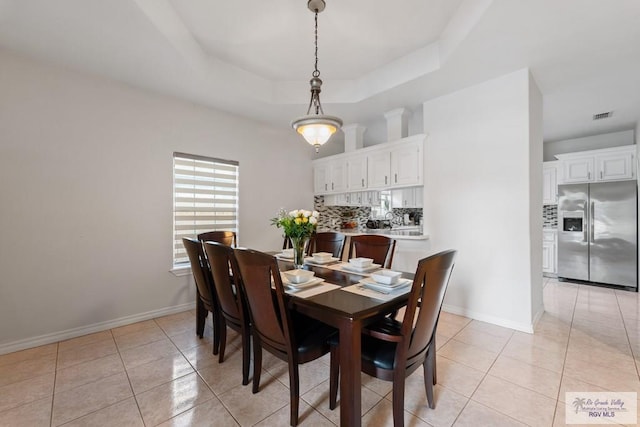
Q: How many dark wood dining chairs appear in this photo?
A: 8